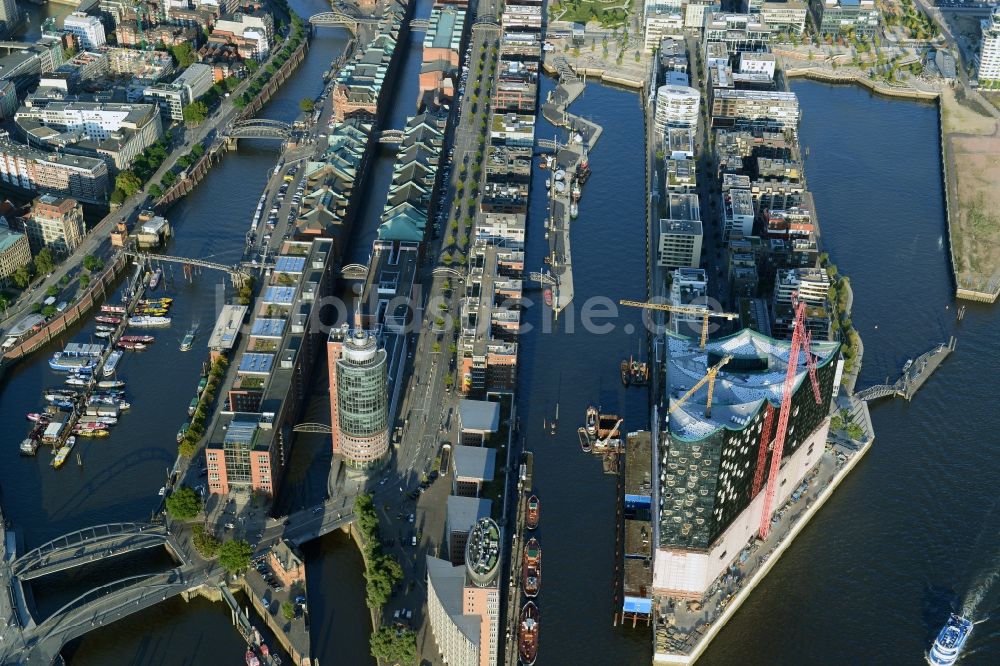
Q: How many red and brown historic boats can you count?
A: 3